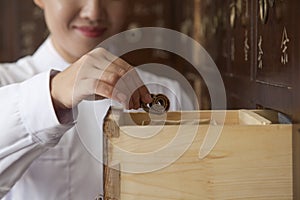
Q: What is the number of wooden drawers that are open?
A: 1